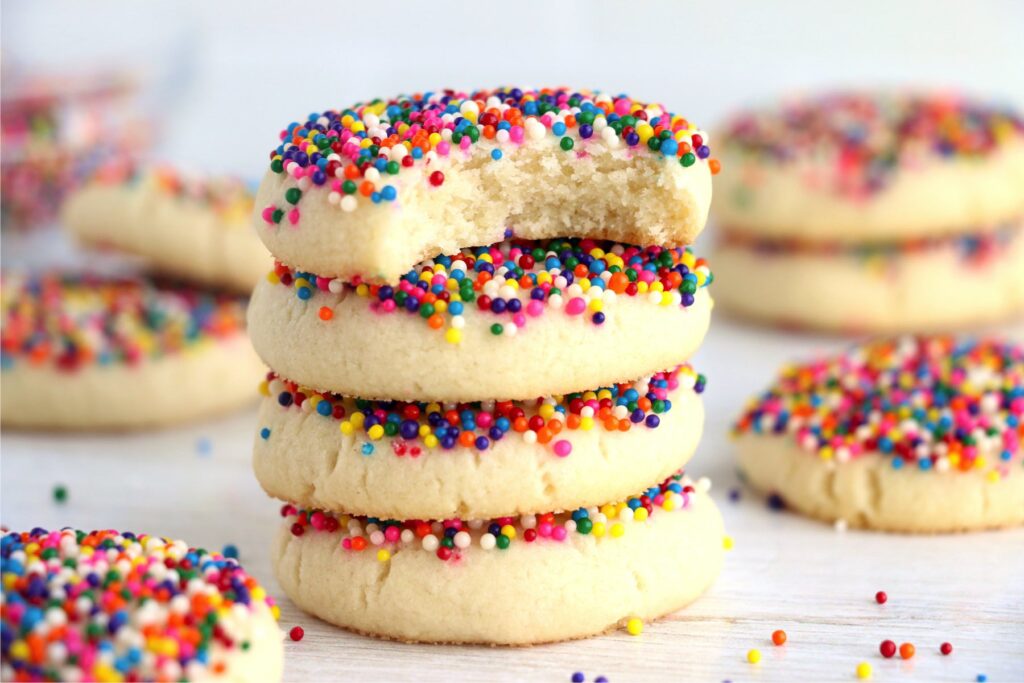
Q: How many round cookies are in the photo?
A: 10